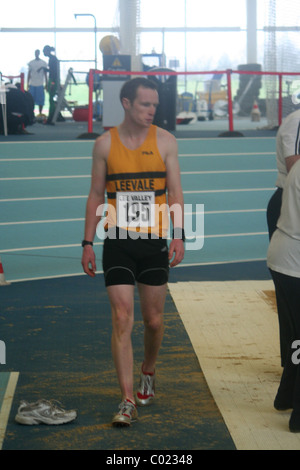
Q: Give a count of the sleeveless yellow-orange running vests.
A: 1